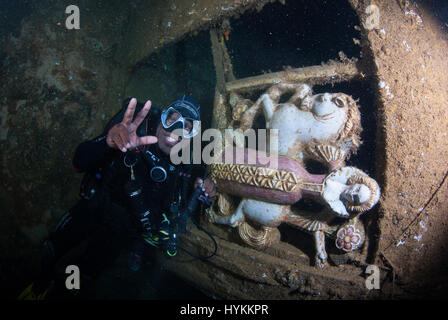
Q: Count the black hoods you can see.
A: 1